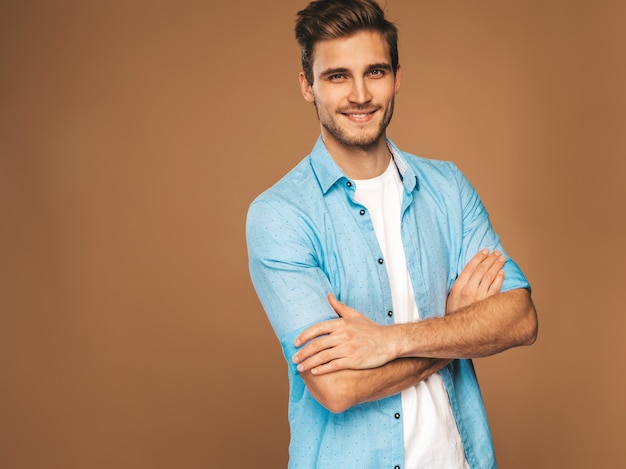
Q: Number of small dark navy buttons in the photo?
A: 6